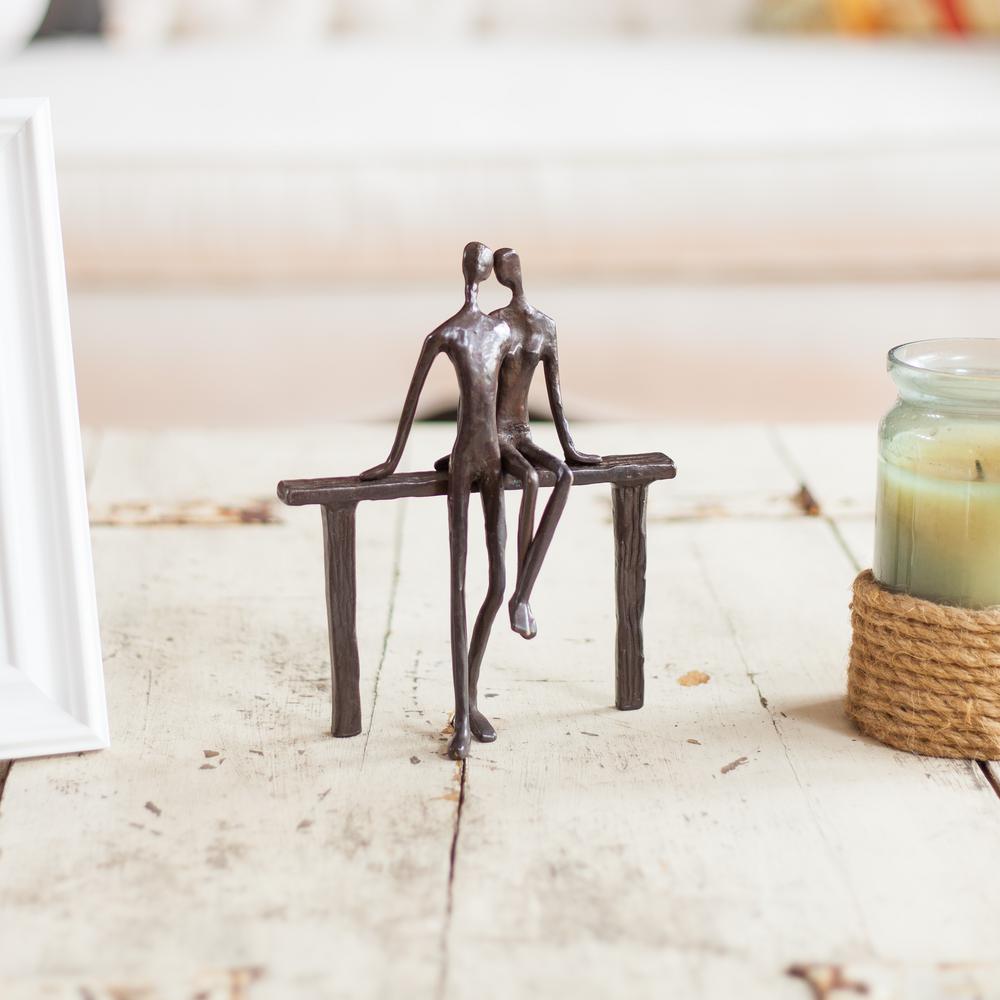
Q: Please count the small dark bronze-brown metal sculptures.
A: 1